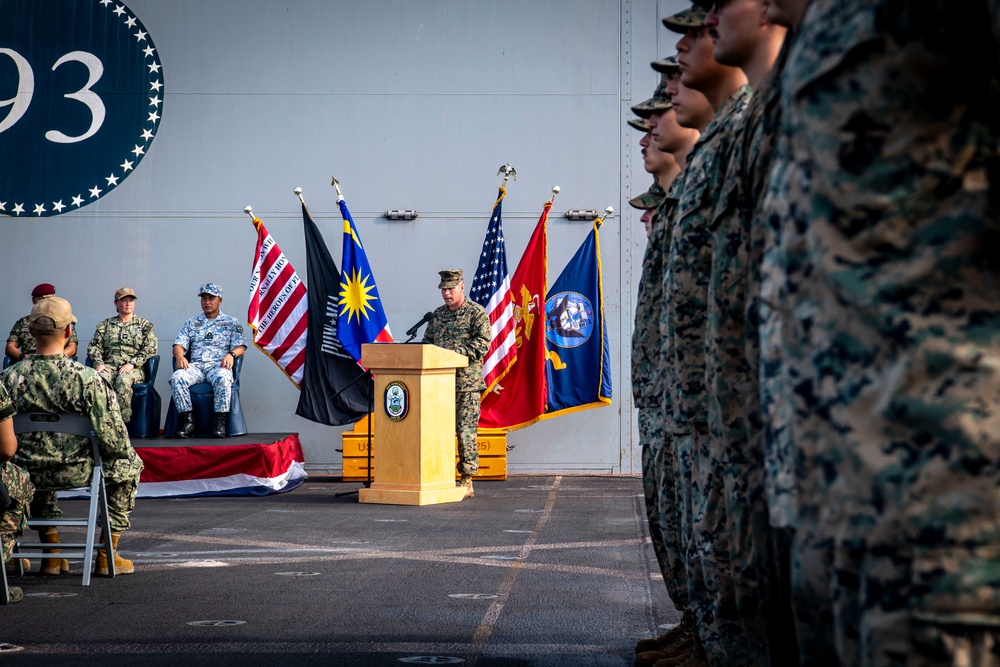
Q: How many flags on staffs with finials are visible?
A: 6